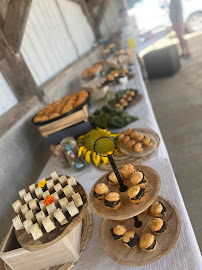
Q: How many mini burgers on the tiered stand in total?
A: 11